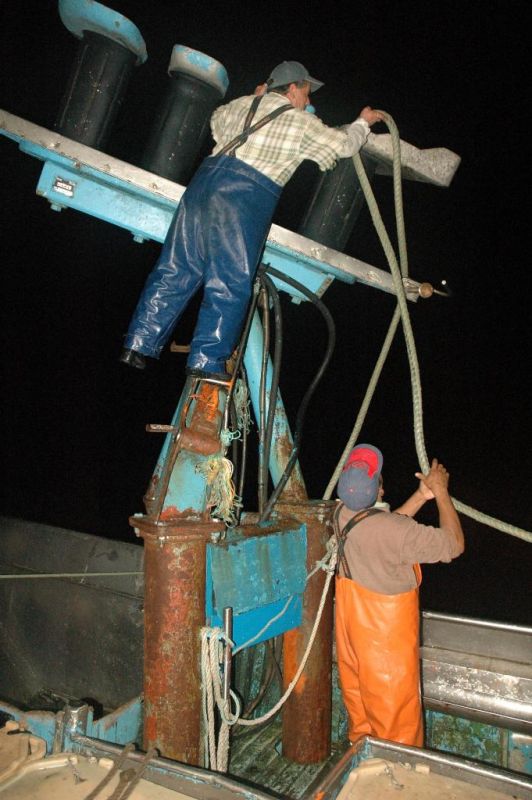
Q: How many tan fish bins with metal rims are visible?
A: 2